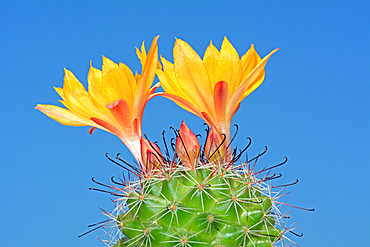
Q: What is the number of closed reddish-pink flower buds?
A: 3